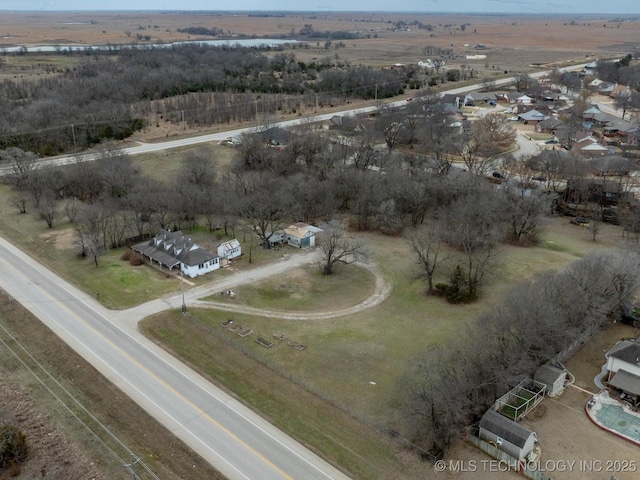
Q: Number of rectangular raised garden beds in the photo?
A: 6